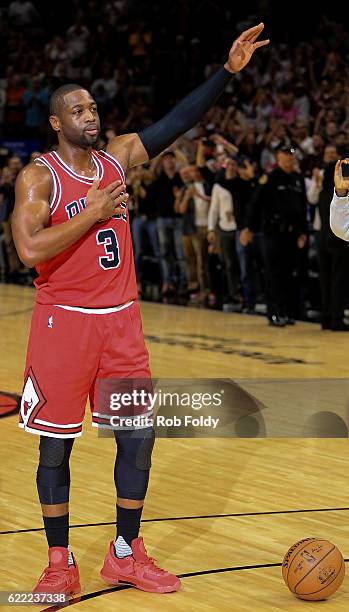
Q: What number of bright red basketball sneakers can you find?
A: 2